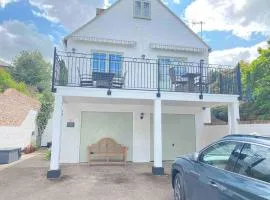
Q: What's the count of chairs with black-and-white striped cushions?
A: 2